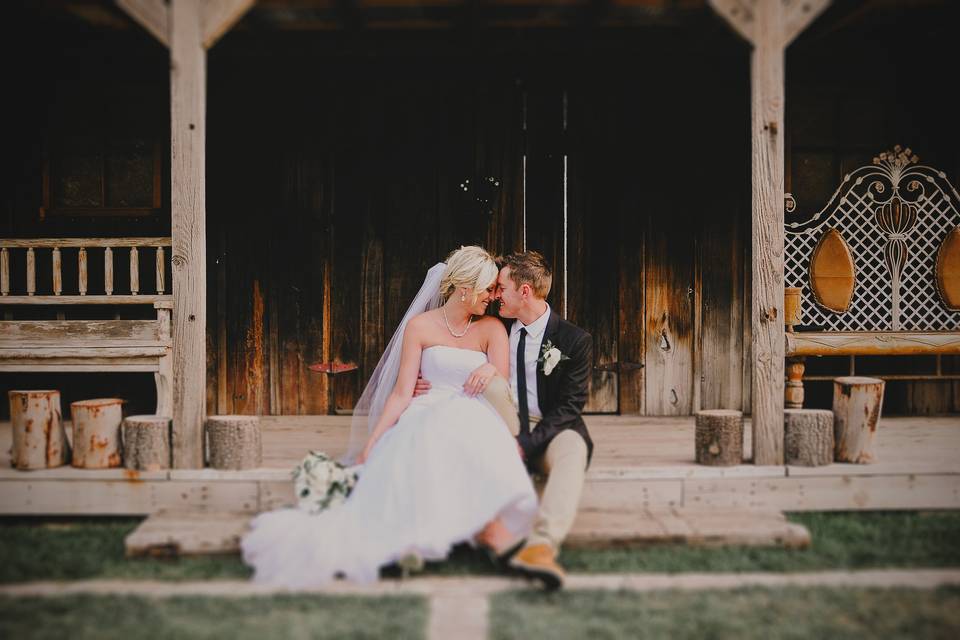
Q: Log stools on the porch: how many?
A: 7